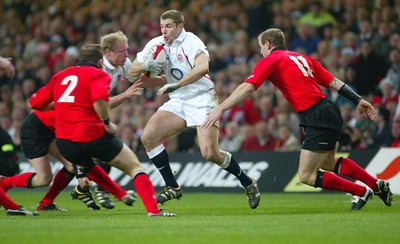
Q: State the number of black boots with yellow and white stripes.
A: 4